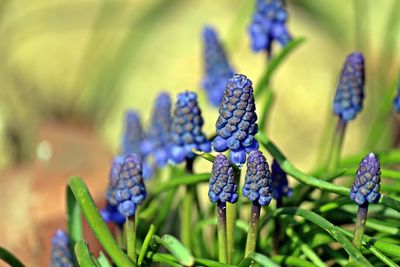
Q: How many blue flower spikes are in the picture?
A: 15